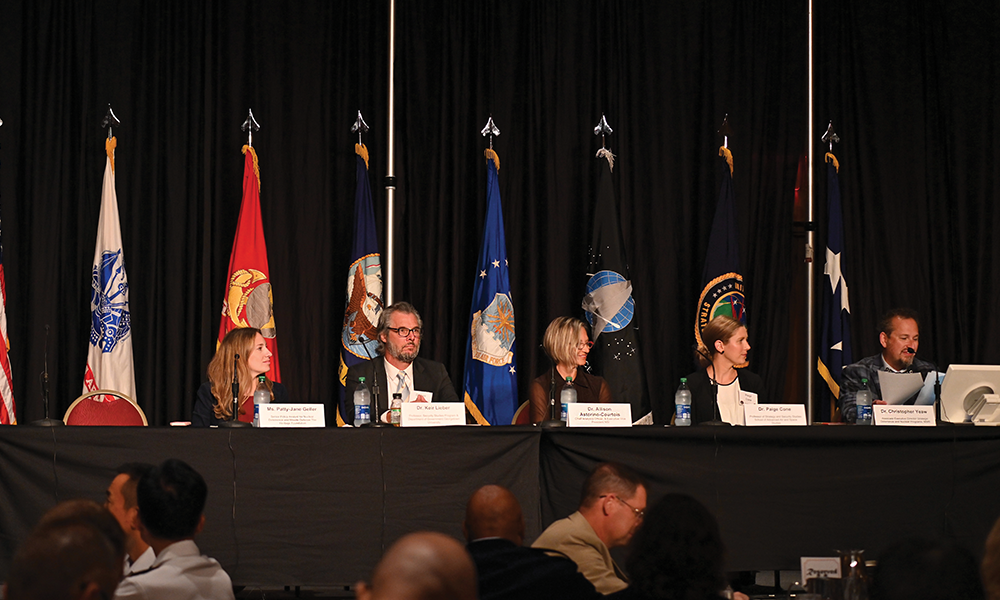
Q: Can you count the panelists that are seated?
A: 5